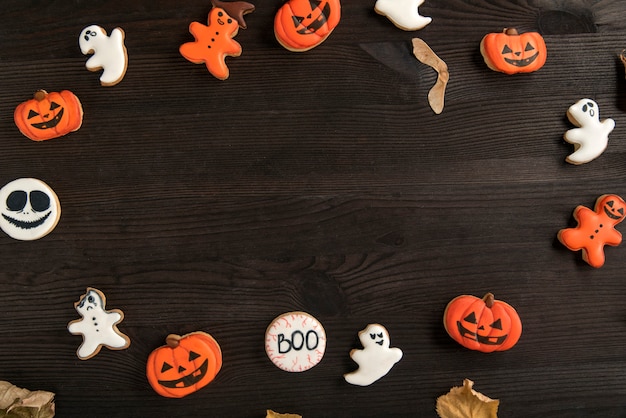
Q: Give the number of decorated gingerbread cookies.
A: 14